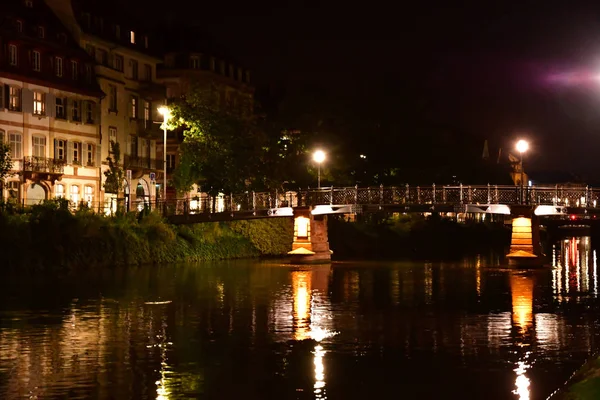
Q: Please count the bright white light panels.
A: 4